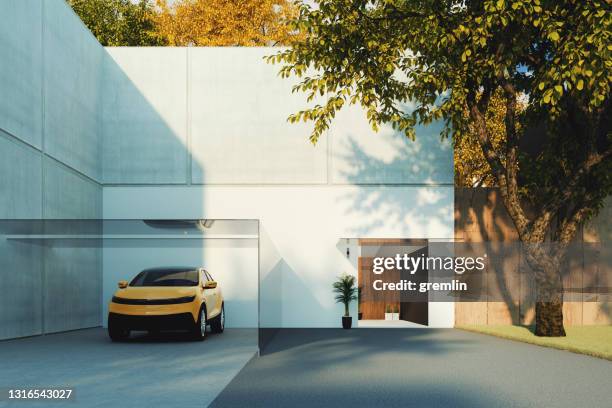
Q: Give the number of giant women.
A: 0